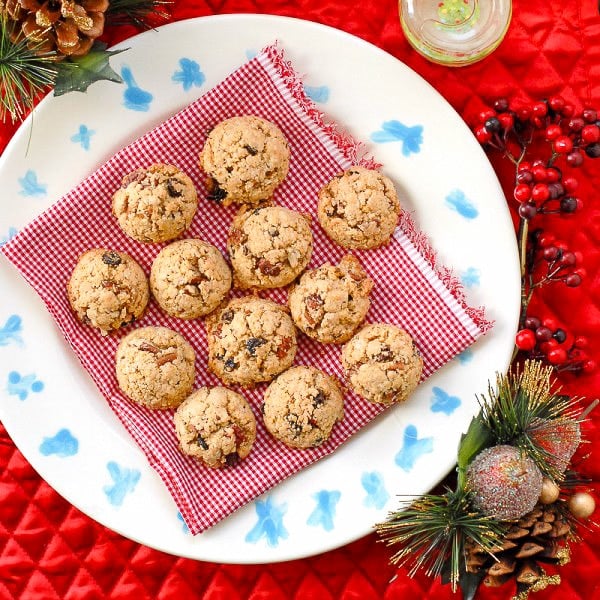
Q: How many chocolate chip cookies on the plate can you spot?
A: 12